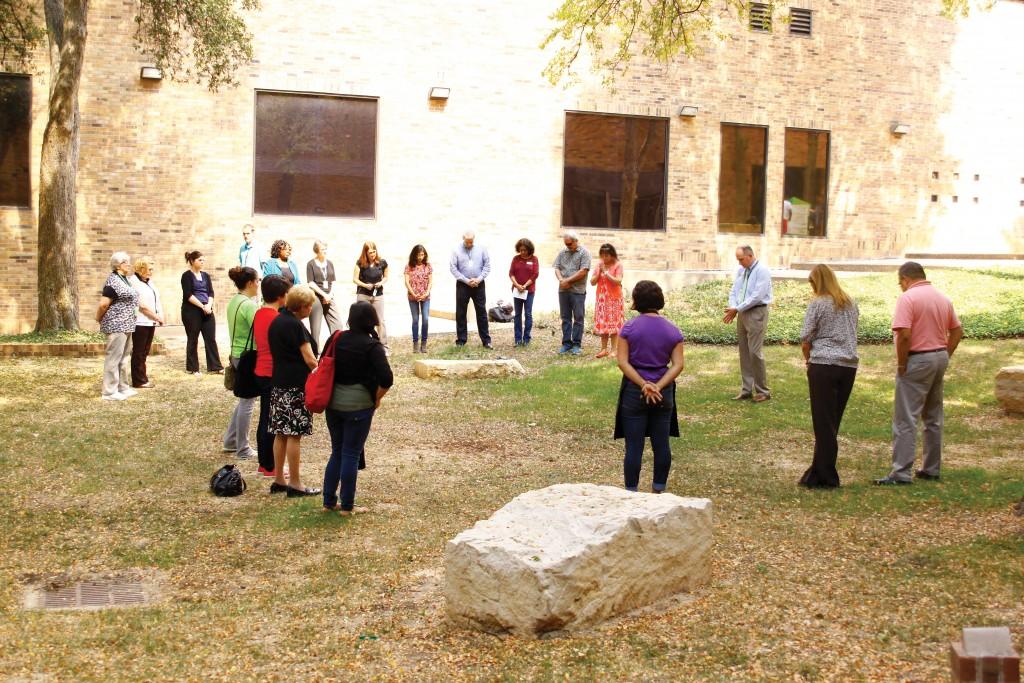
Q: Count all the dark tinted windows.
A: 5